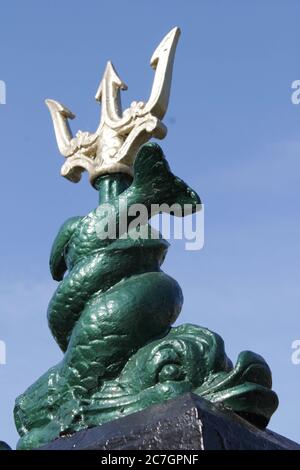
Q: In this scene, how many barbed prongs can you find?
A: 3